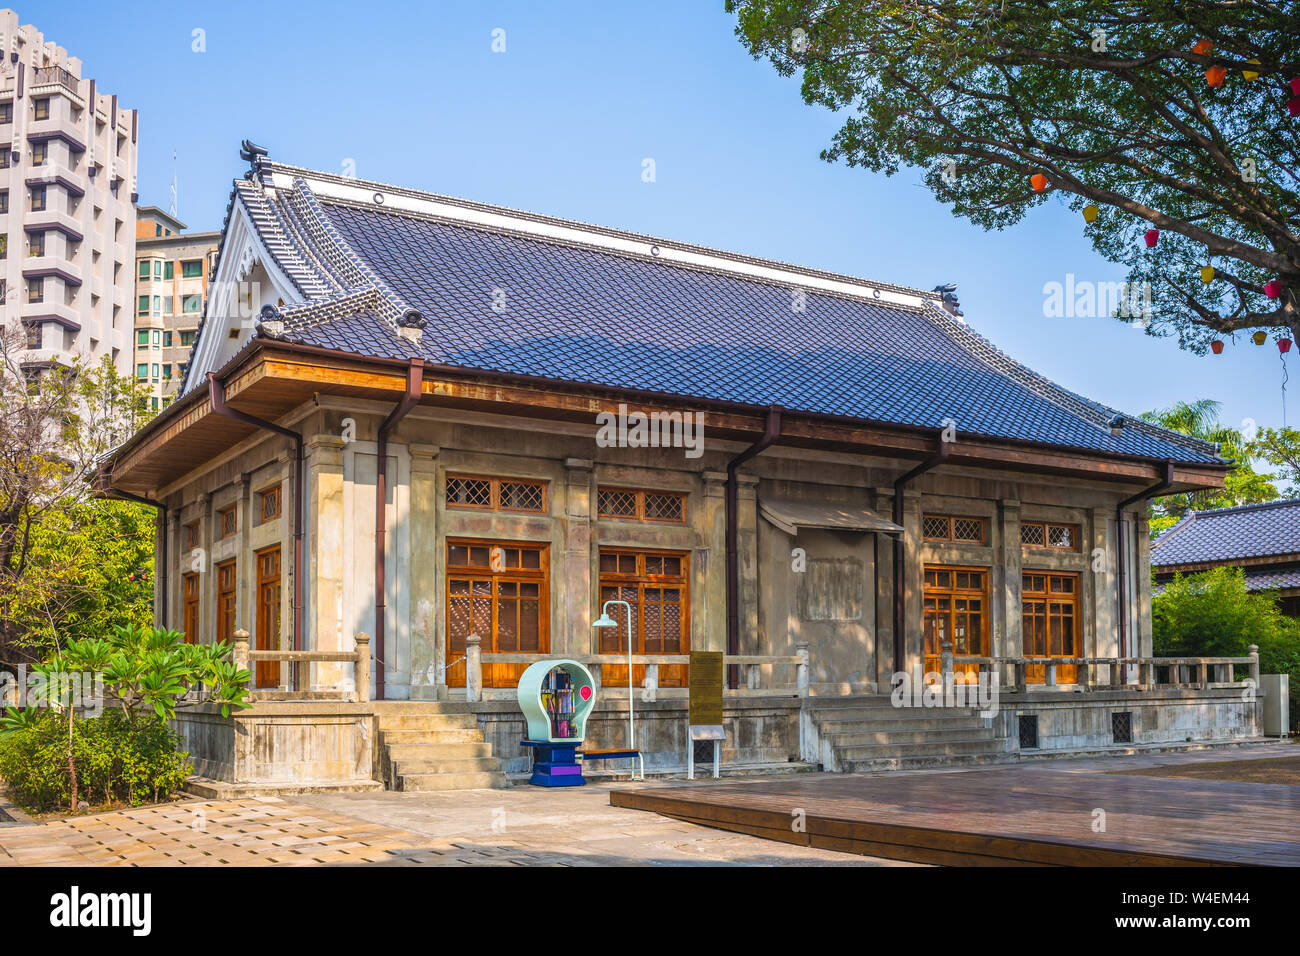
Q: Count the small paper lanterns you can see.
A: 13